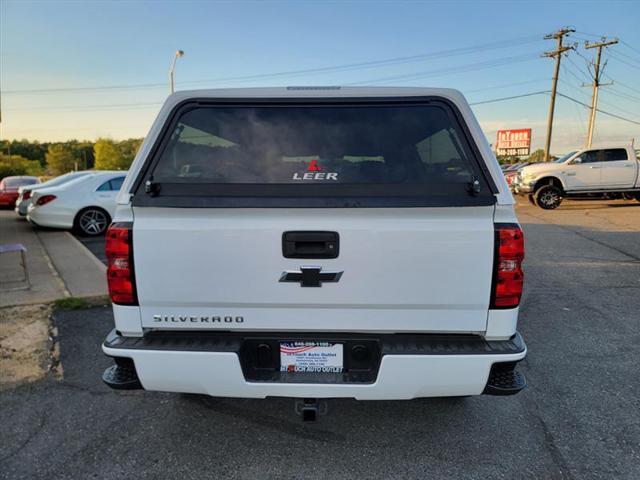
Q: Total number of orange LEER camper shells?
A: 0